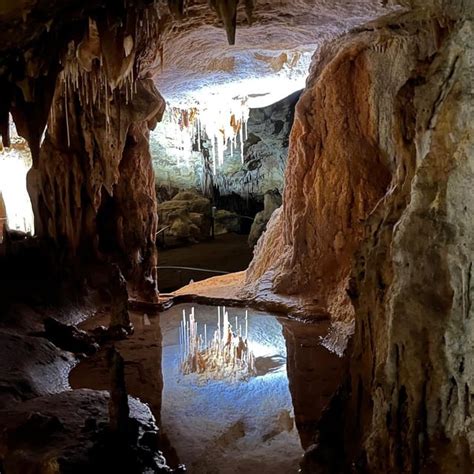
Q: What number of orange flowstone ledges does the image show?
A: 1